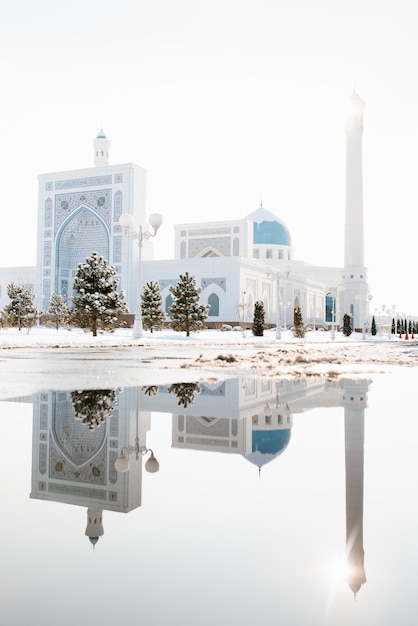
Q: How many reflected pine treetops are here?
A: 3